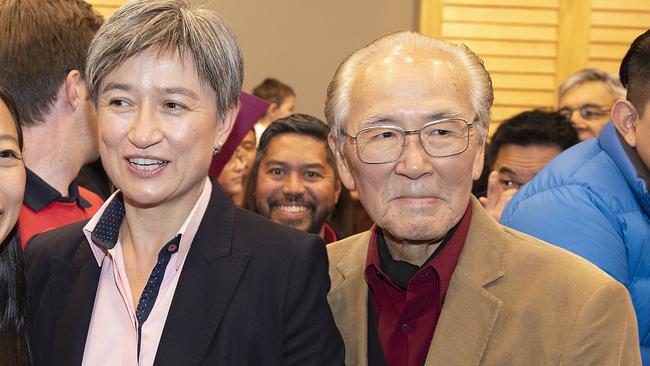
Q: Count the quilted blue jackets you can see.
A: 1